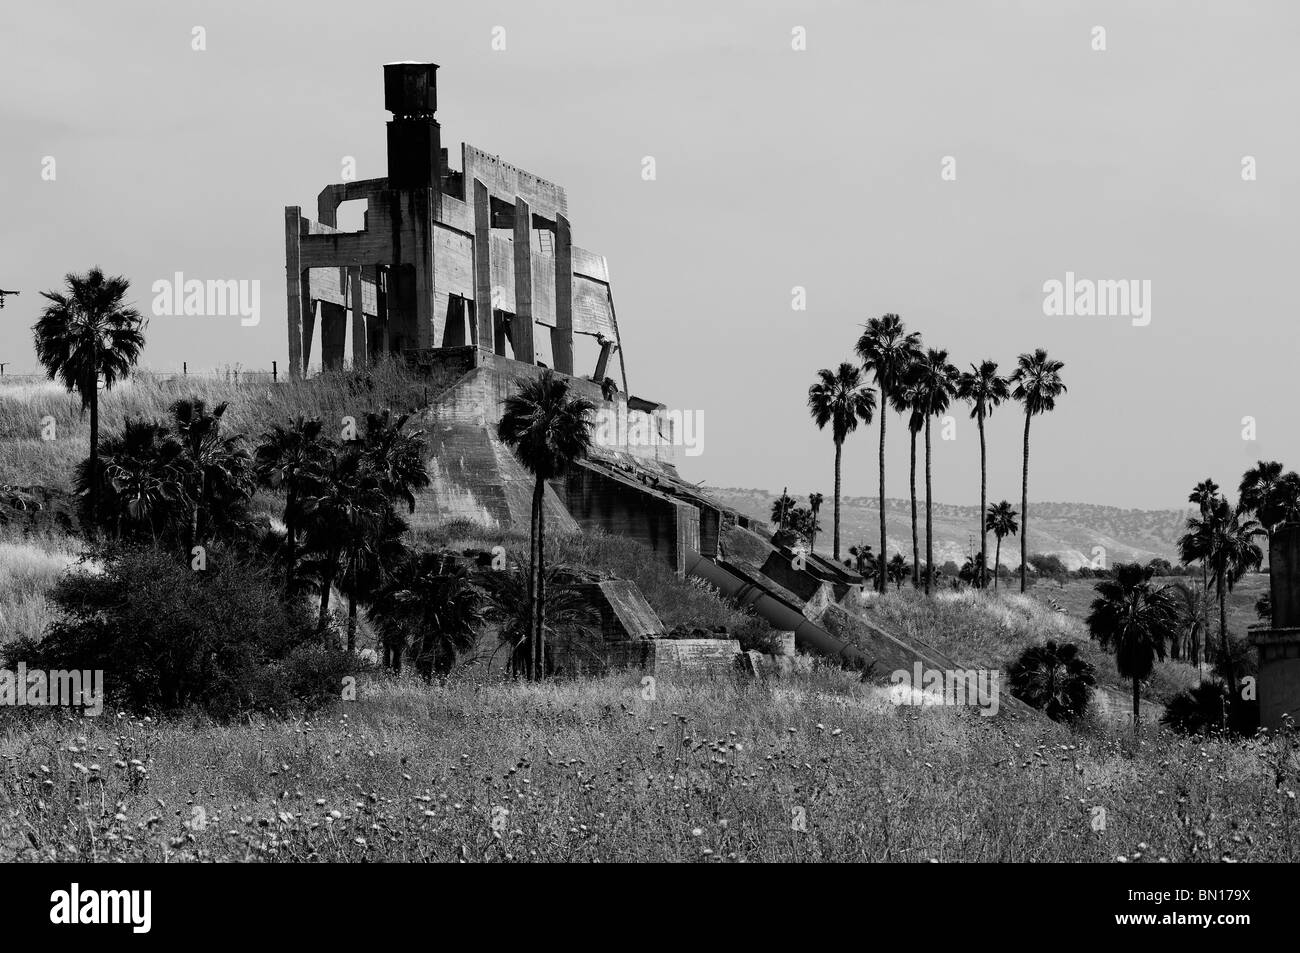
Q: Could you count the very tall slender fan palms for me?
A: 6